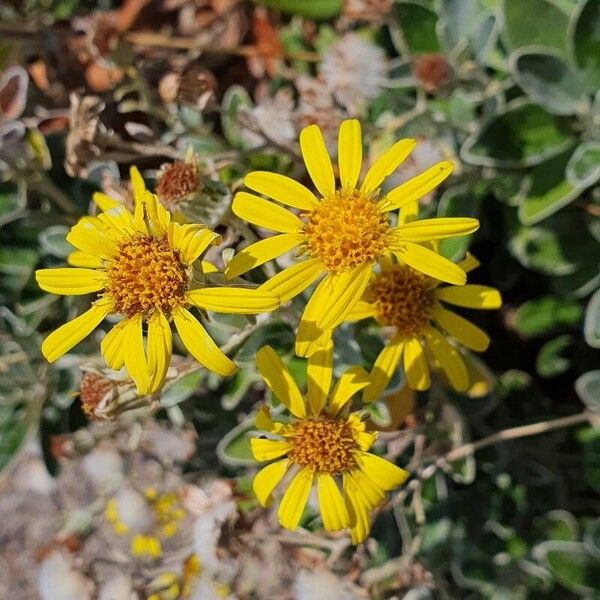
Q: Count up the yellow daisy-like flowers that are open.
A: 4